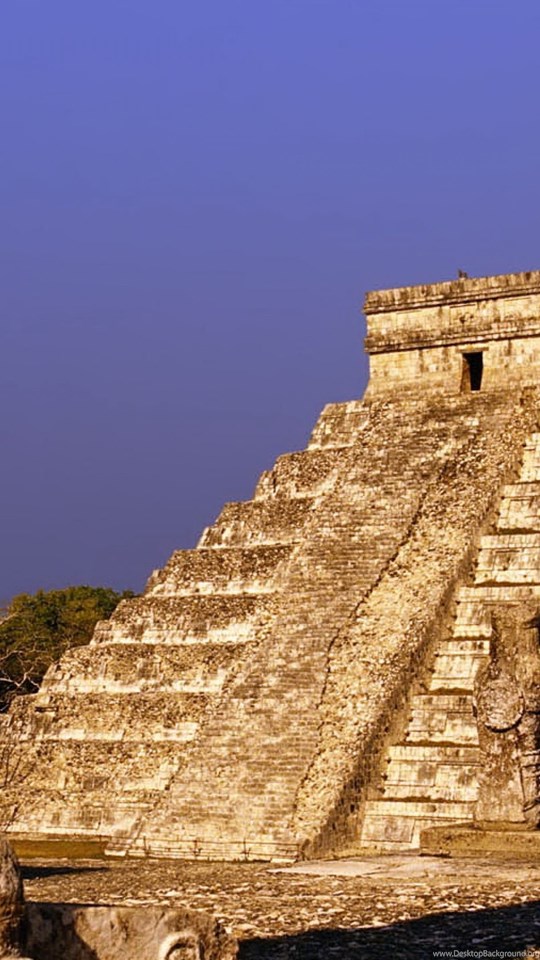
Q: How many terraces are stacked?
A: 9